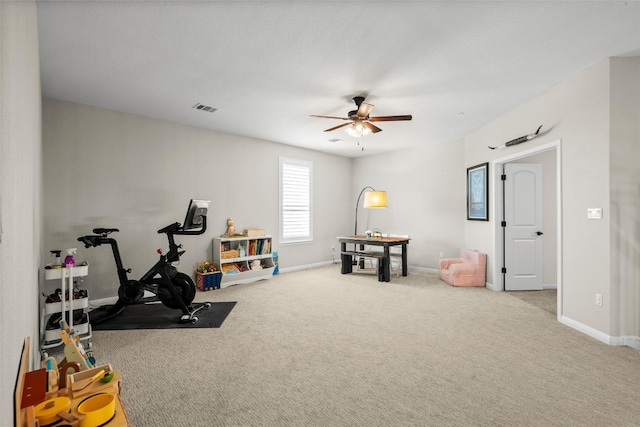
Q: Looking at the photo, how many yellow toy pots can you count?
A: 2